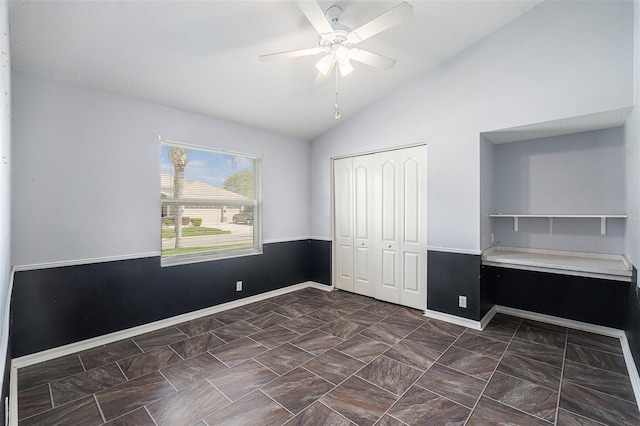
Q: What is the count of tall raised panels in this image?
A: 4